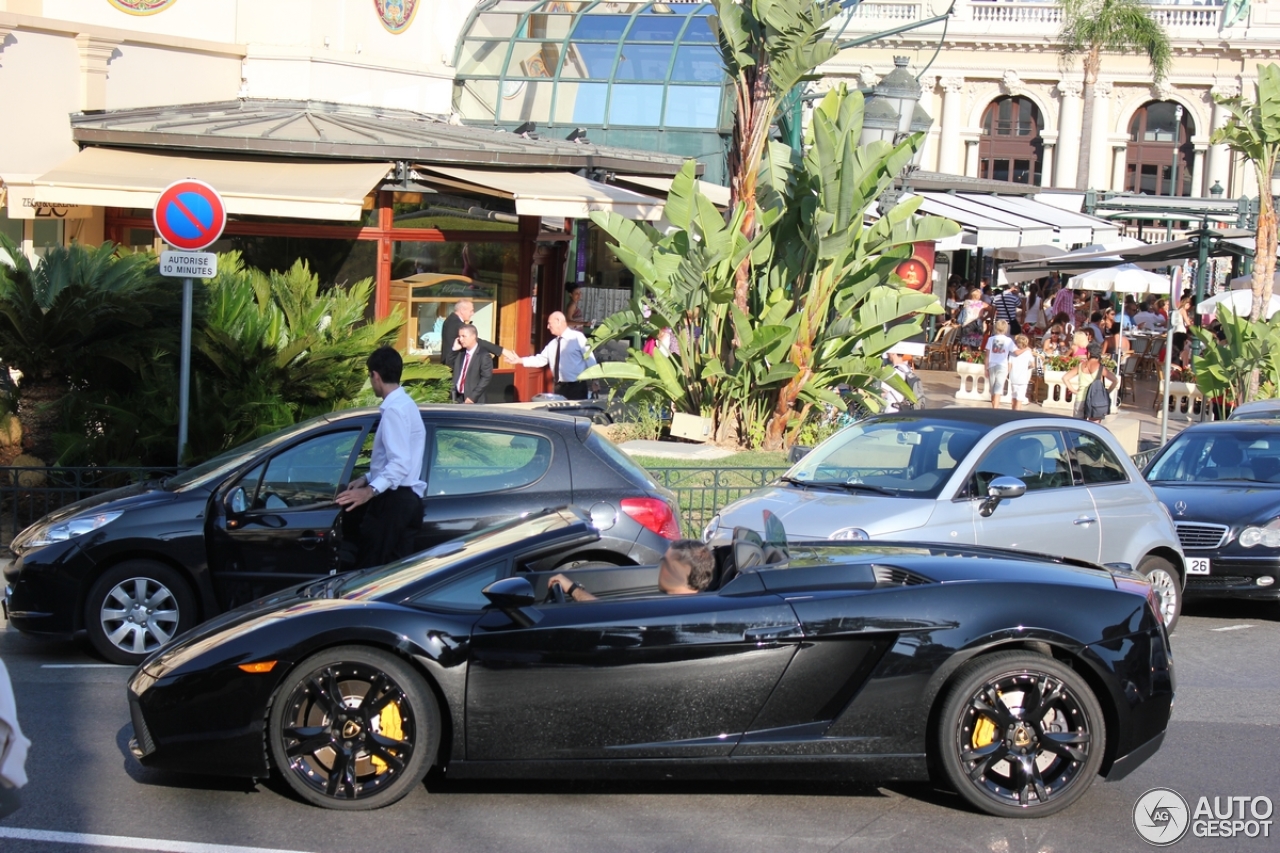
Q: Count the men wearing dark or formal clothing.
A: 4